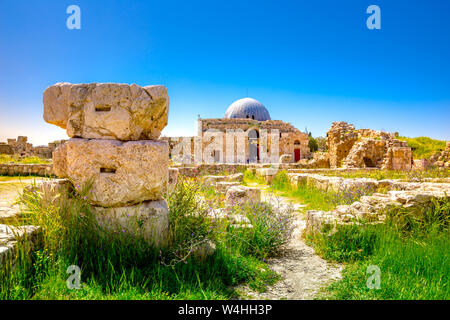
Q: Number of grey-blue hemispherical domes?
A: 1